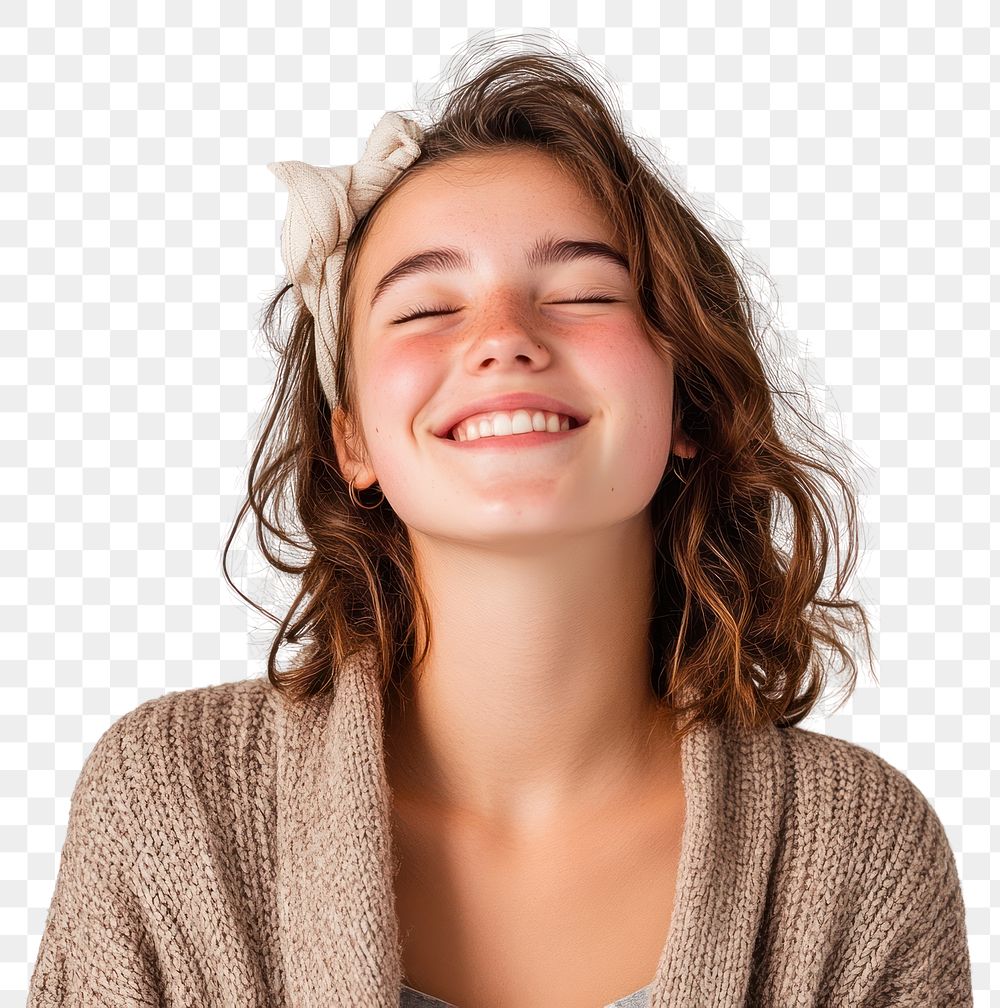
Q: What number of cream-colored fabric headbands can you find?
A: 1